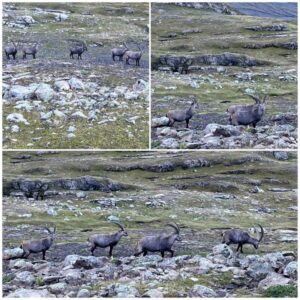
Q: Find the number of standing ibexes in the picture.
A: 11